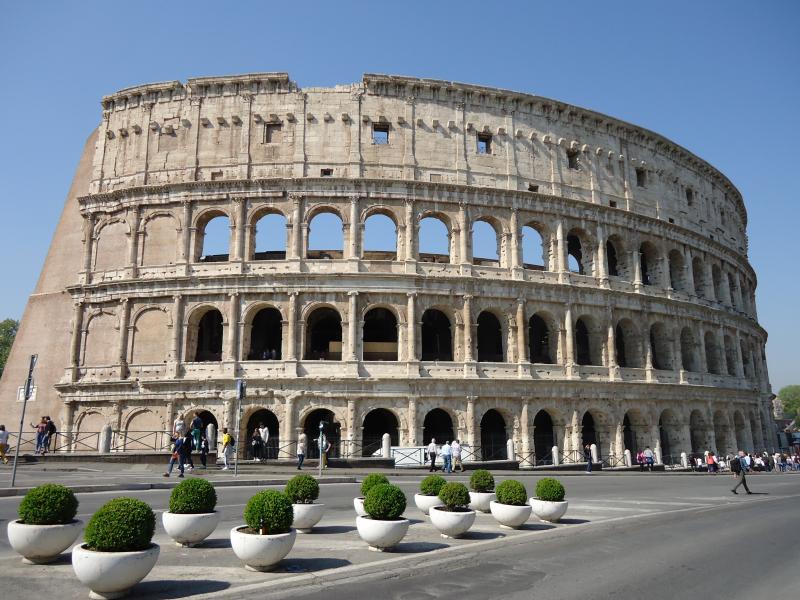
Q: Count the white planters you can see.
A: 12